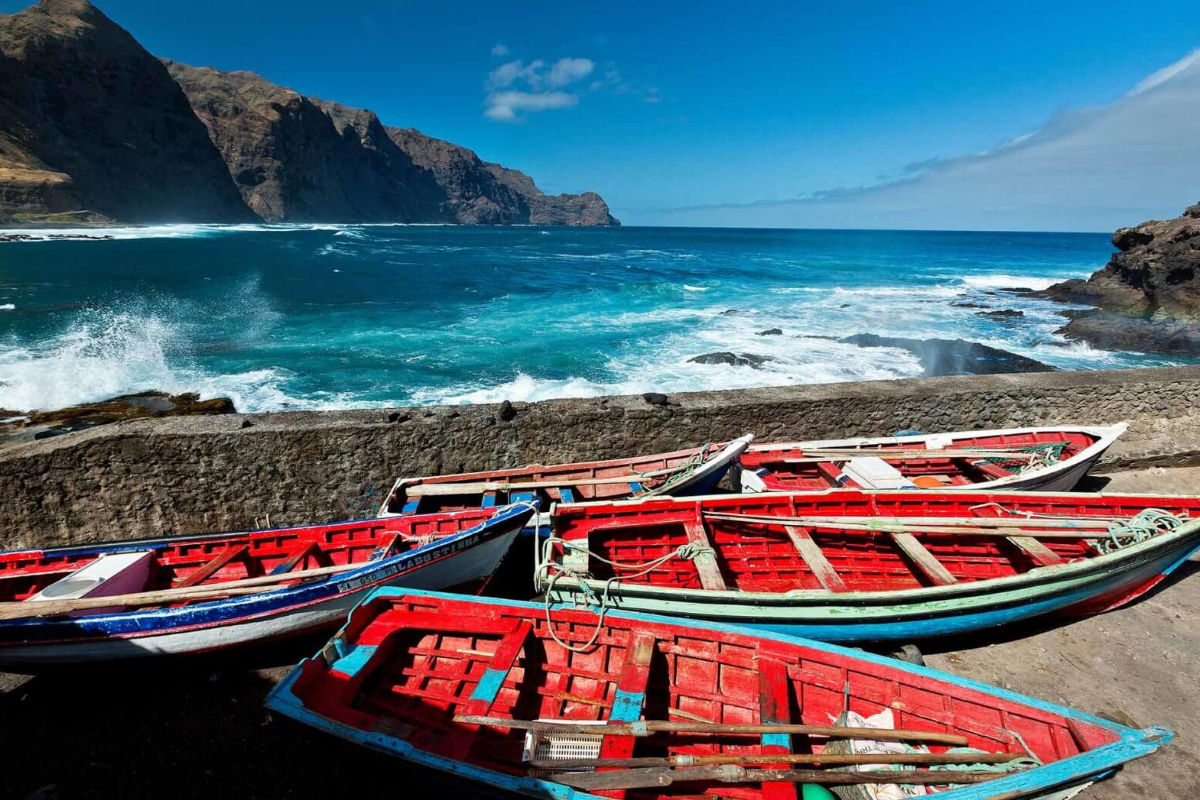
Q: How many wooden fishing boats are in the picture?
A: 5